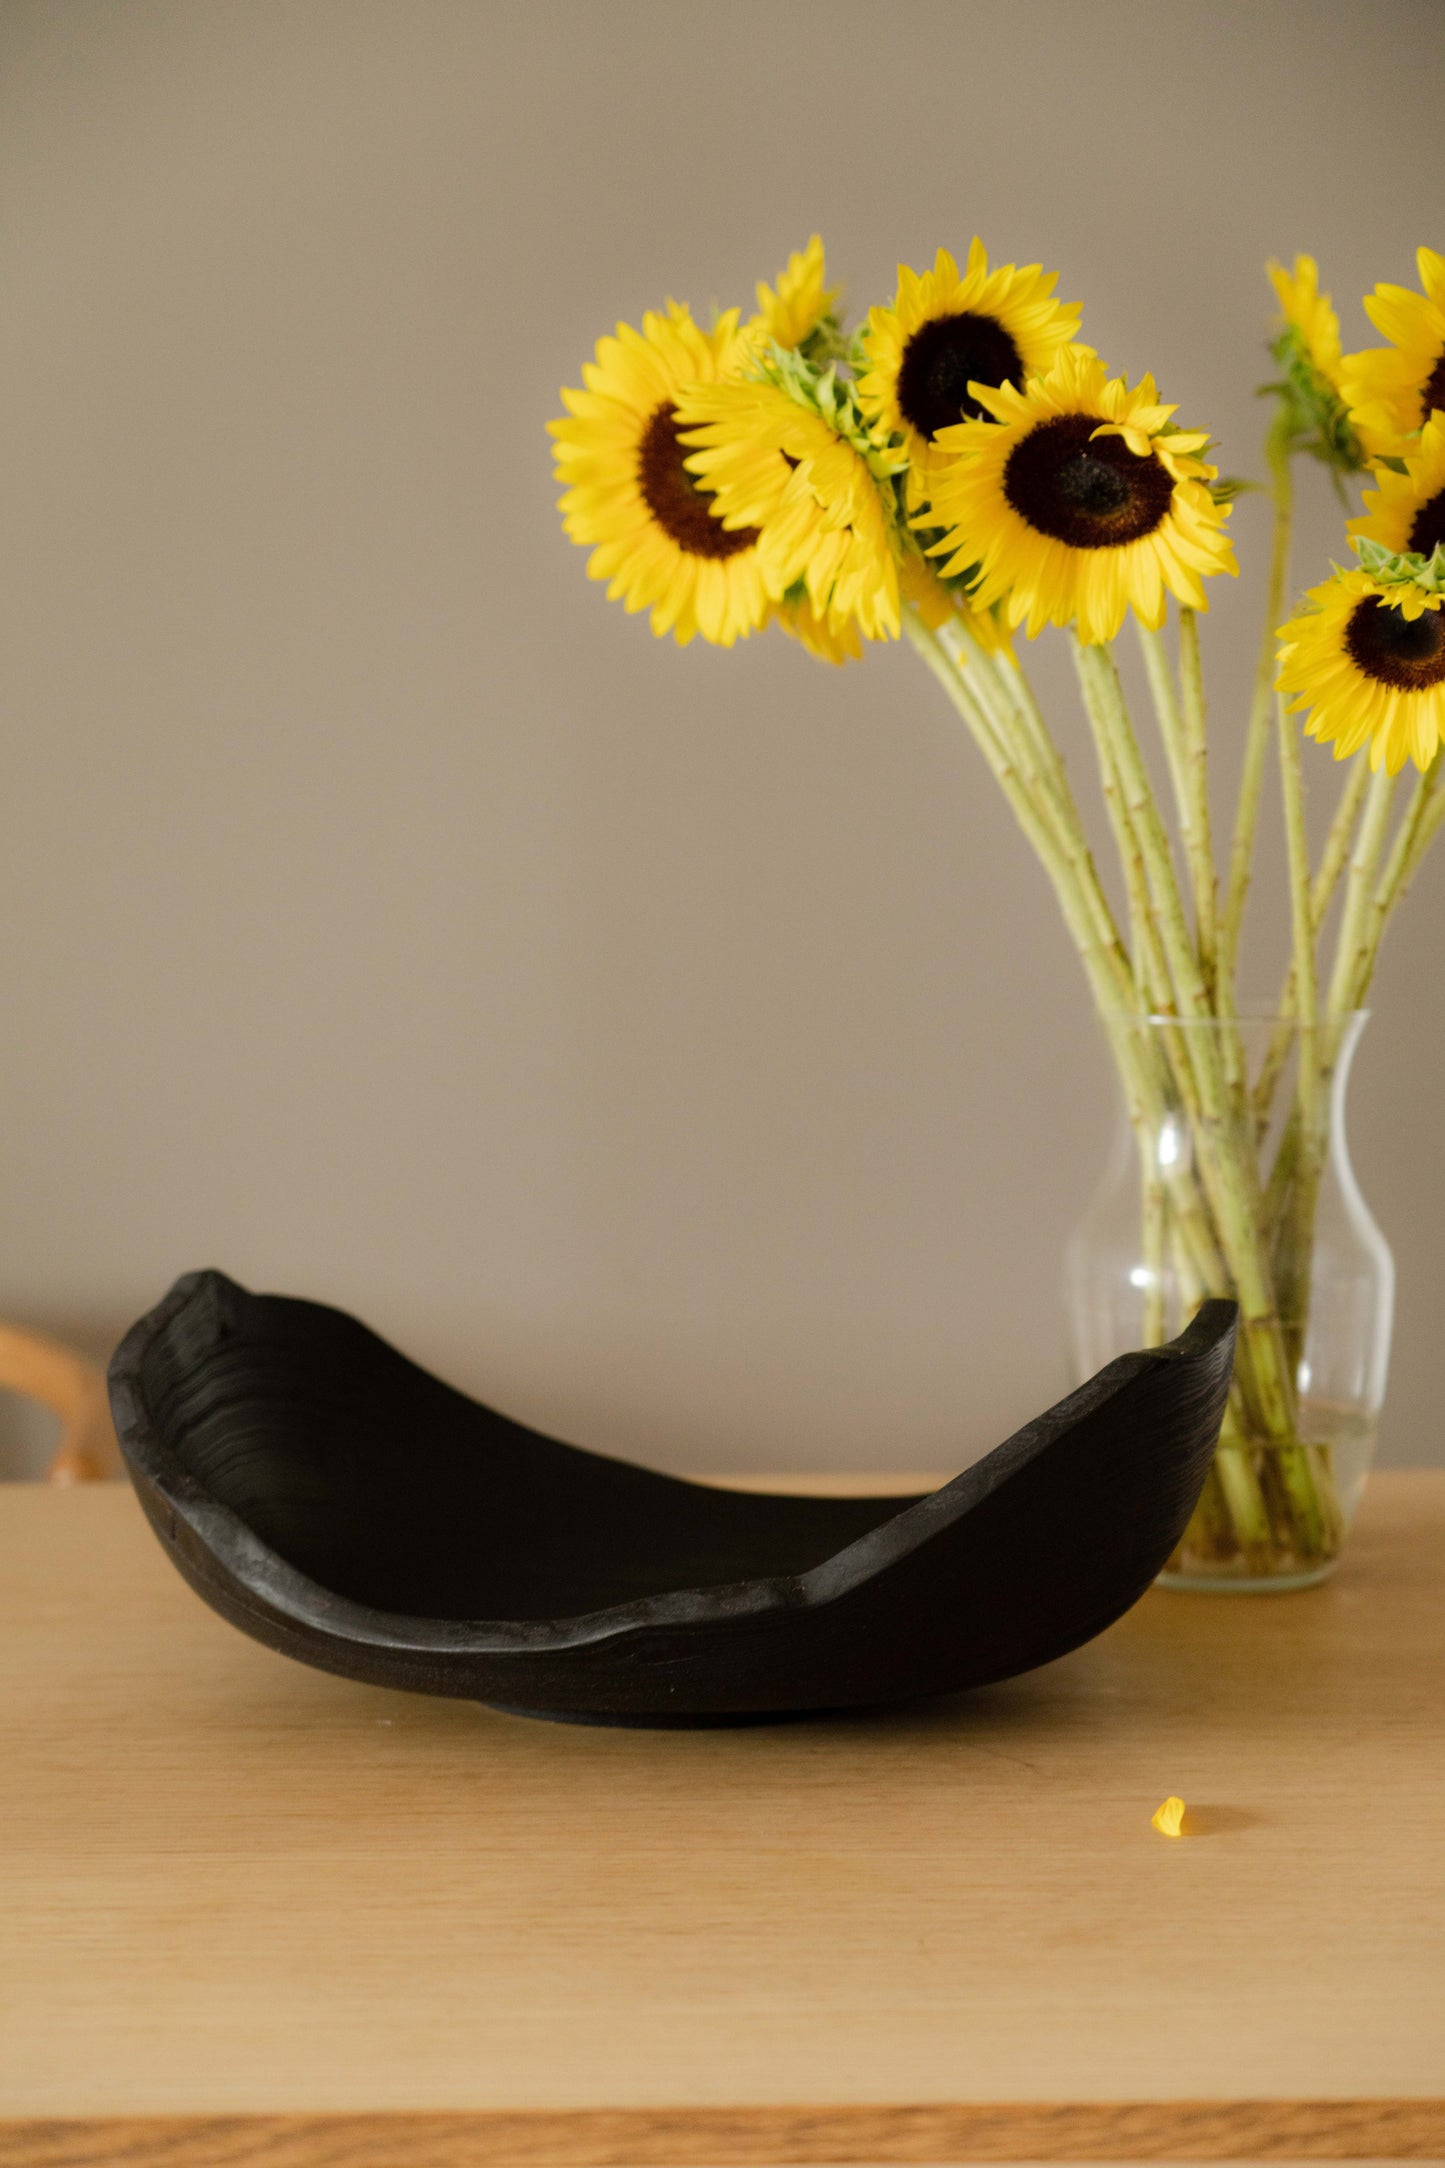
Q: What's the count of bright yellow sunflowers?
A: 9